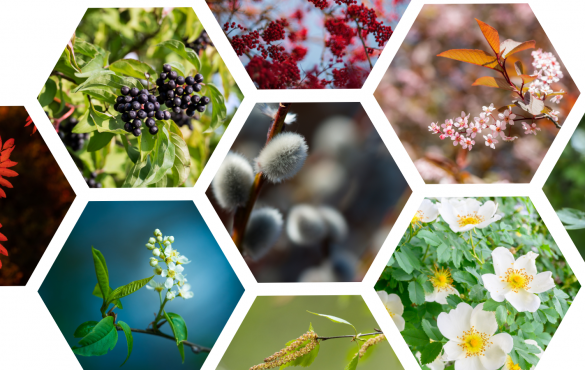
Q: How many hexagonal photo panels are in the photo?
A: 9